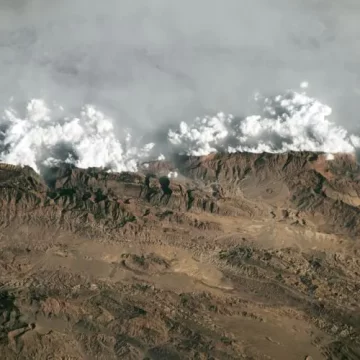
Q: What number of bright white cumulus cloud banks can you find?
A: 2